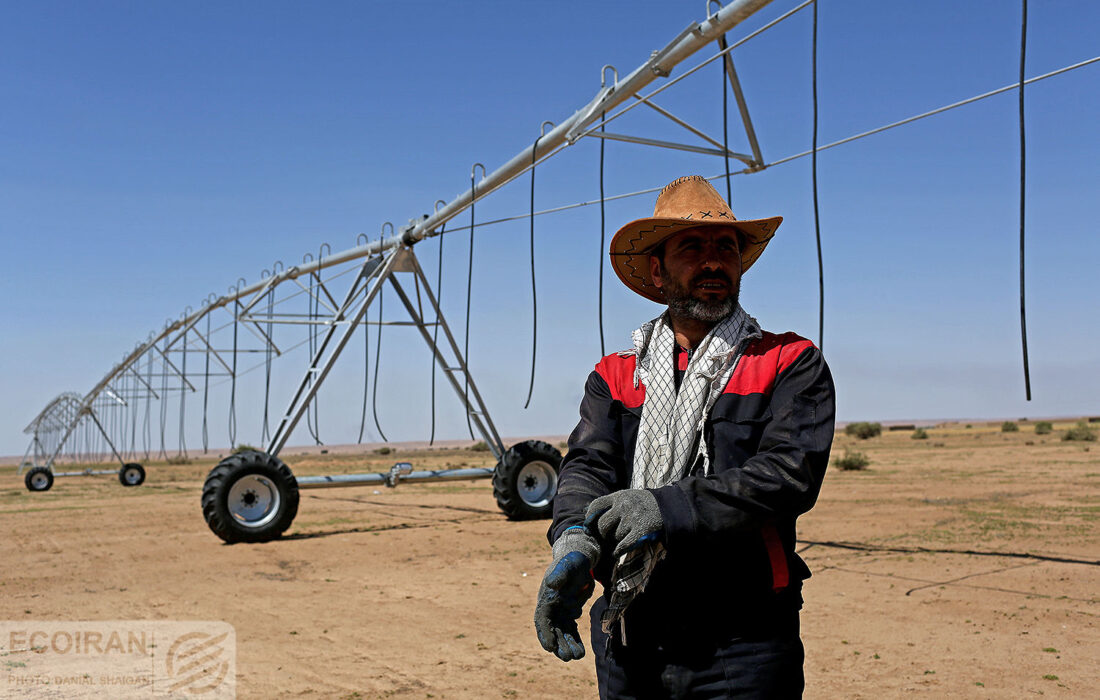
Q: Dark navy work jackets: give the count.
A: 1